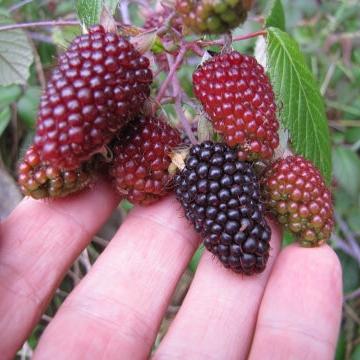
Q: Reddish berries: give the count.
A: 5